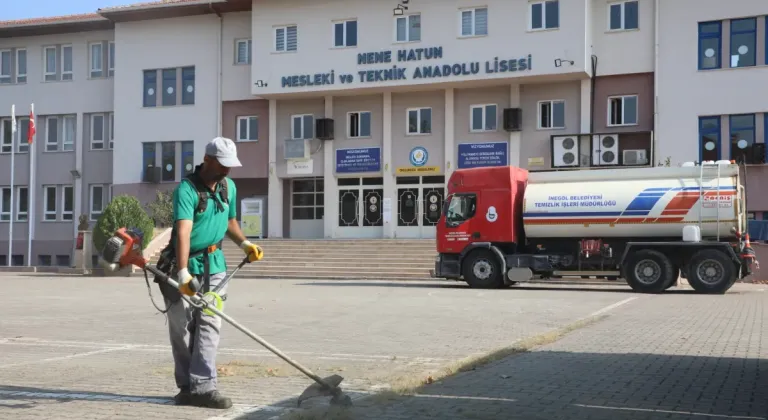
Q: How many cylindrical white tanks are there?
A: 1